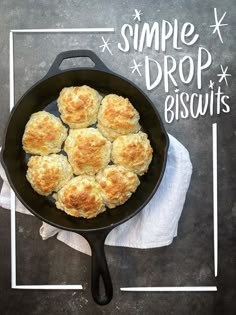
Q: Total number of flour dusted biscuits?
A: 8